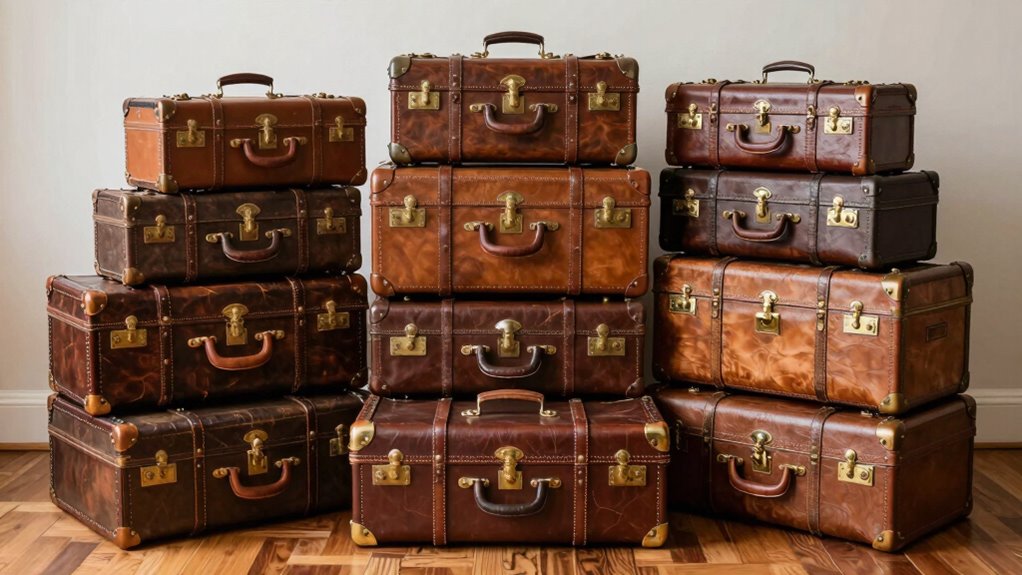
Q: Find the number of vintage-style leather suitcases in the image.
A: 12